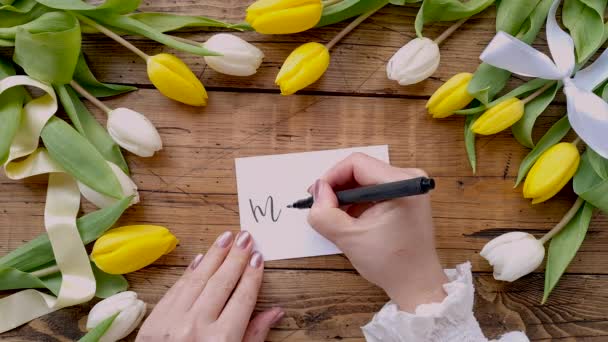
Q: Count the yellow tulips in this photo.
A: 7